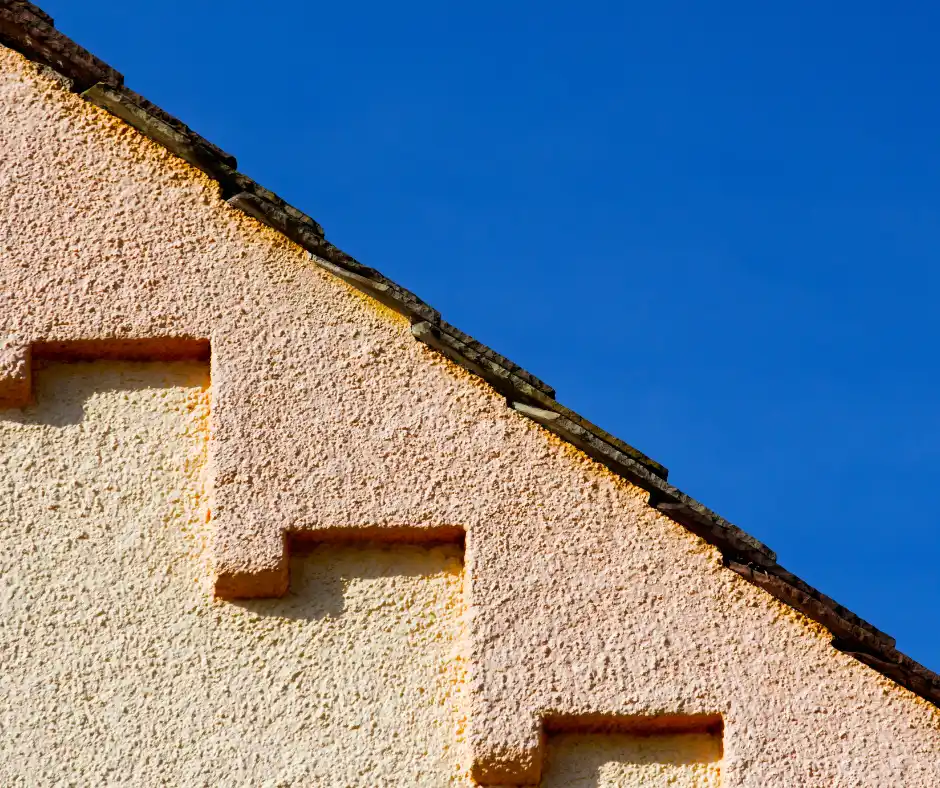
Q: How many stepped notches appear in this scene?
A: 3